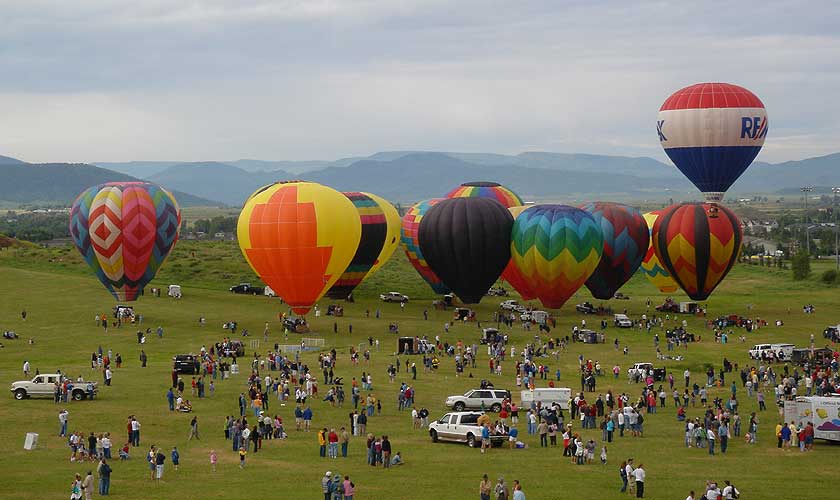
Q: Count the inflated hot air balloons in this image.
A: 13